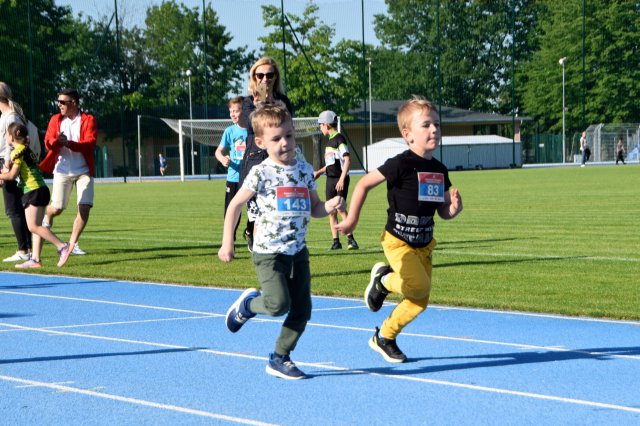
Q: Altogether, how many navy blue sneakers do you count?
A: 2